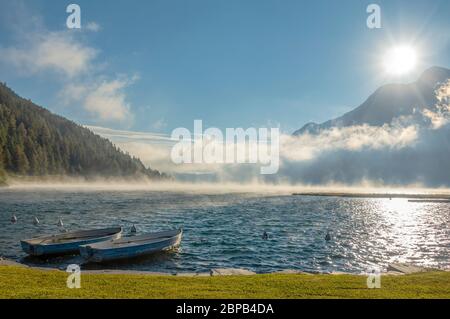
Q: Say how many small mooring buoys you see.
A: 6